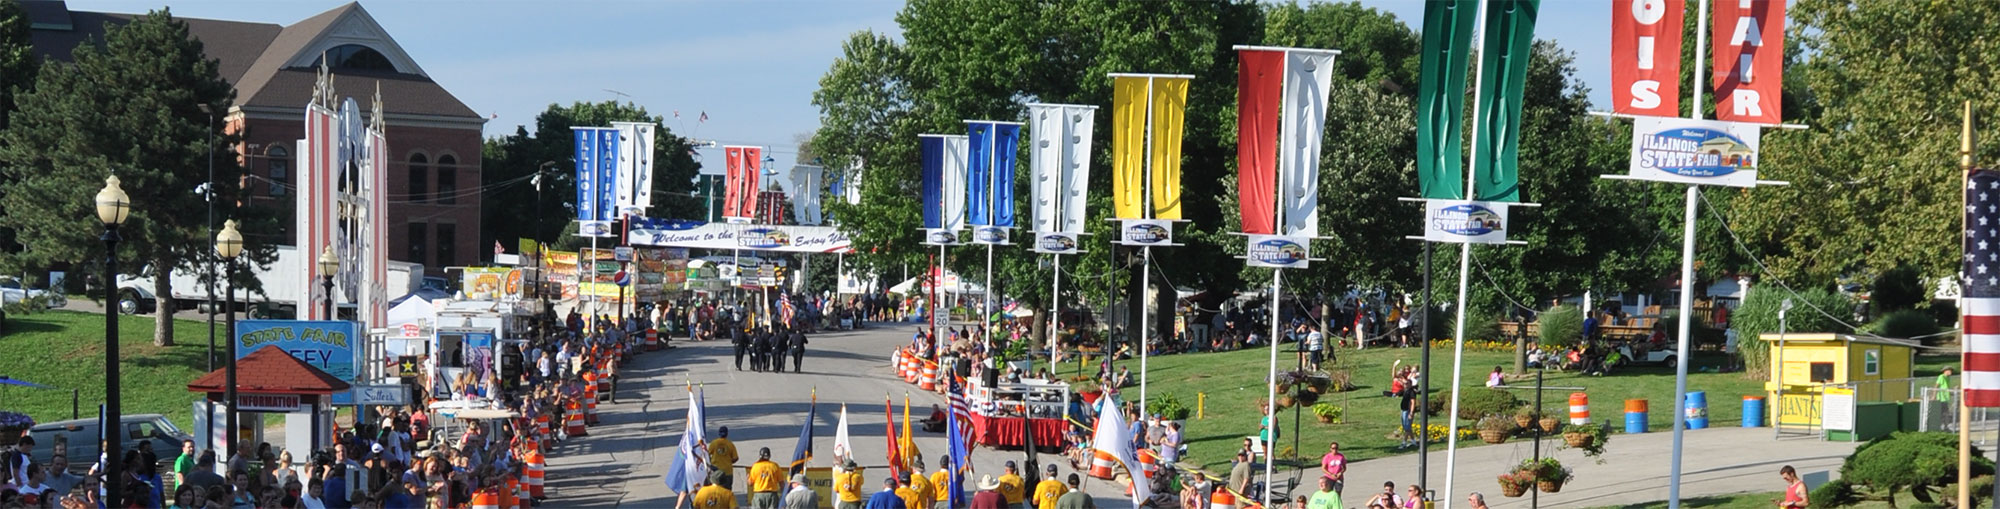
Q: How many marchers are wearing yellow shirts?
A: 10